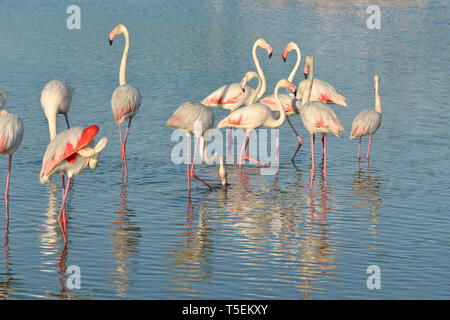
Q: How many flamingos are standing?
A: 11